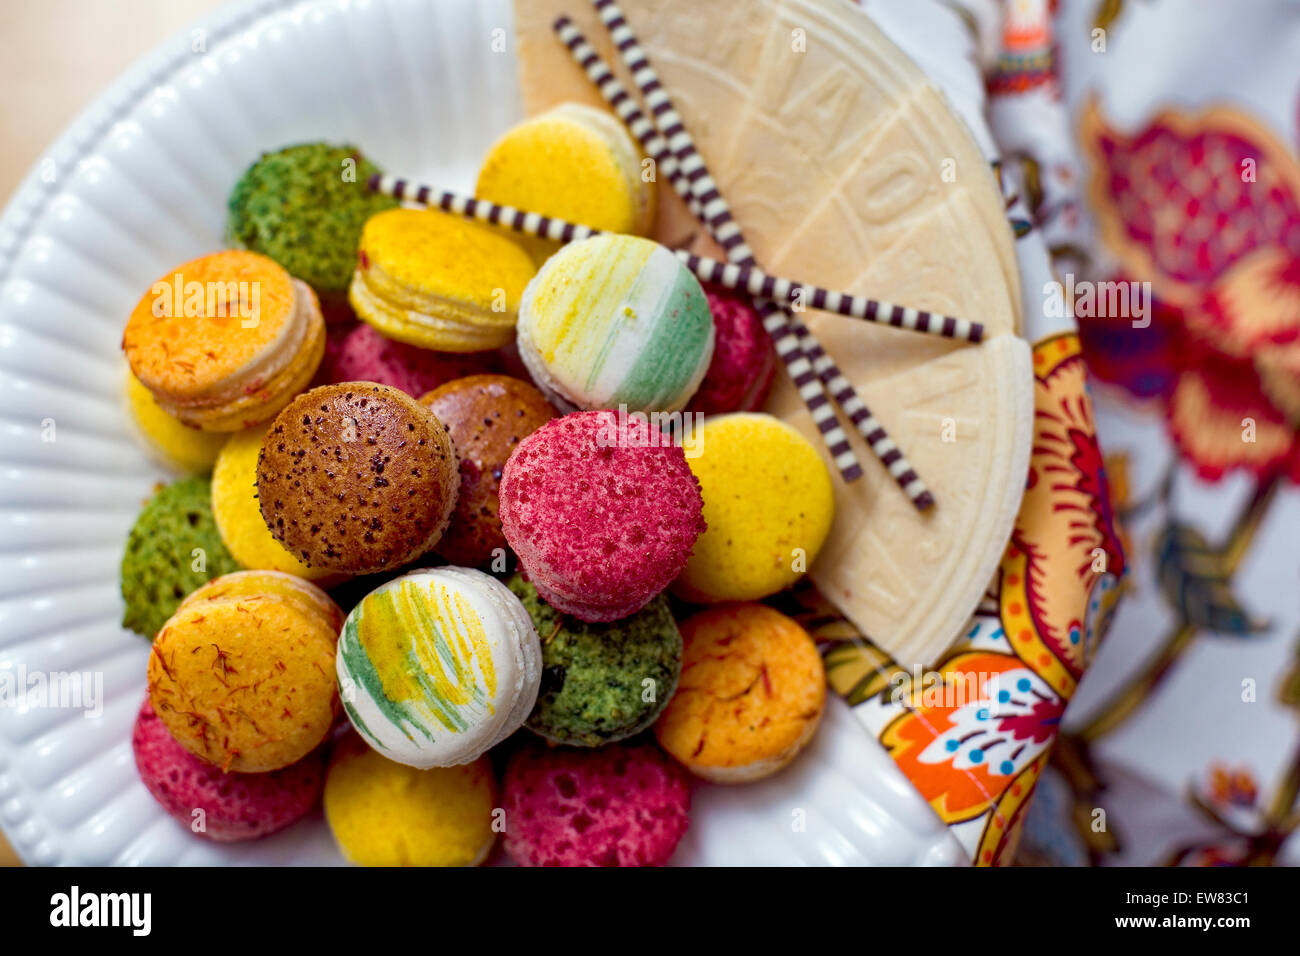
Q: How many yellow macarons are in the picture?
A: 6